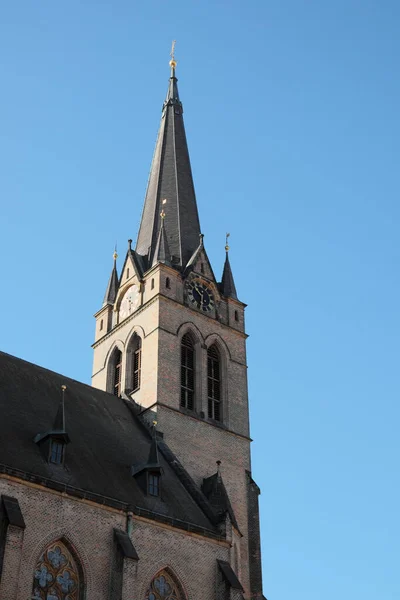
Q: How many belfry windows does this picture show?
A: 4